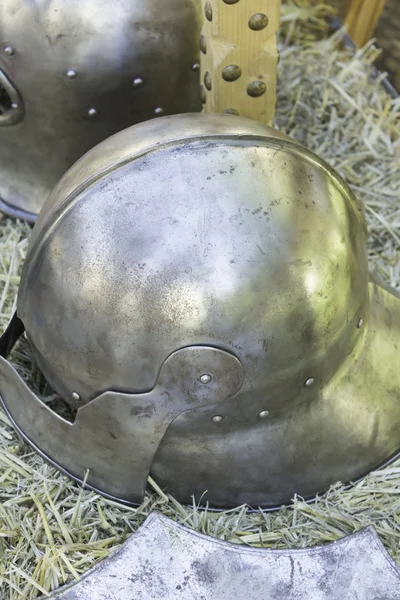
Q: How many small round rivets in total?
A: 12